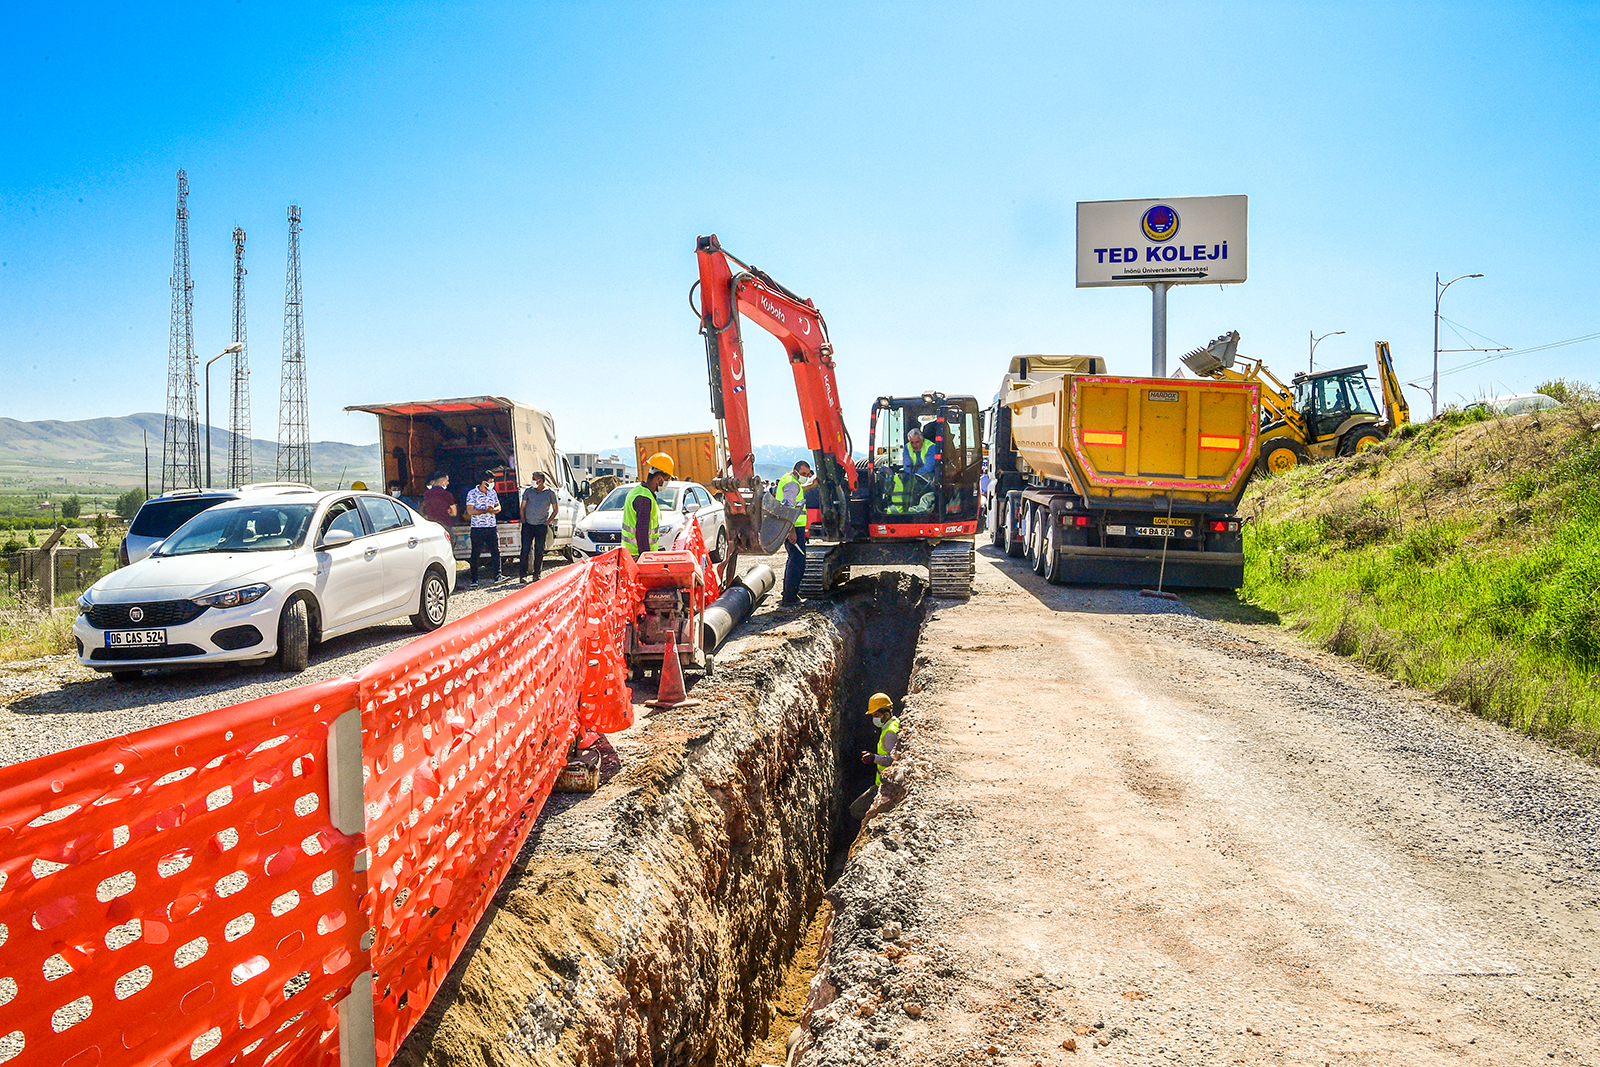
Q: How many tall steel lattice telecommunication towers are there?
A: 3